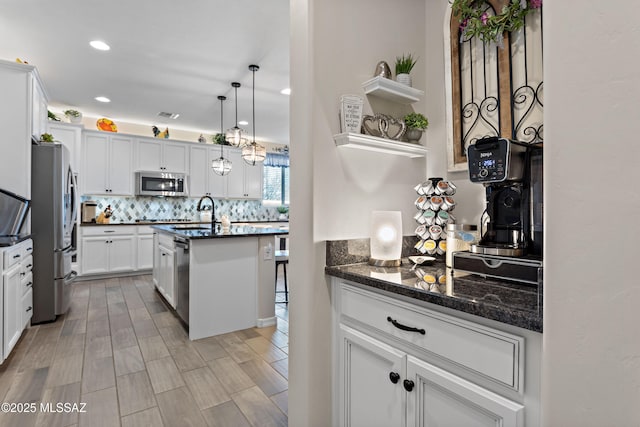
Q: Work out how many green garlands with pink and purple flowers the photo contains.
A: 1